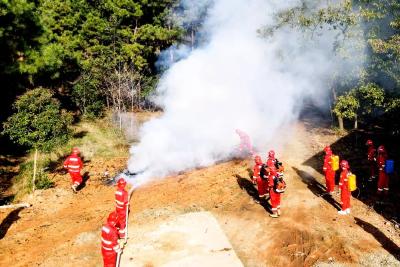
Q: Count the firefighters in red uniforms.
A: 11